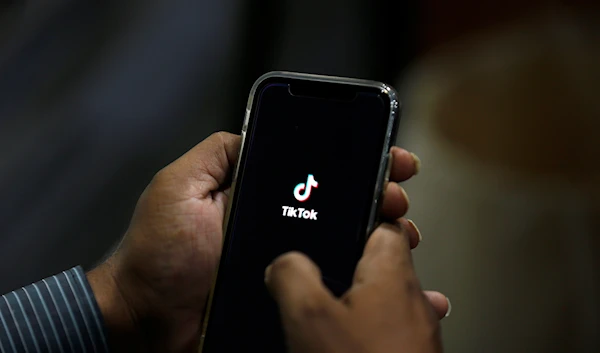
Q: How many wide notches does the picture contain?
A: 1